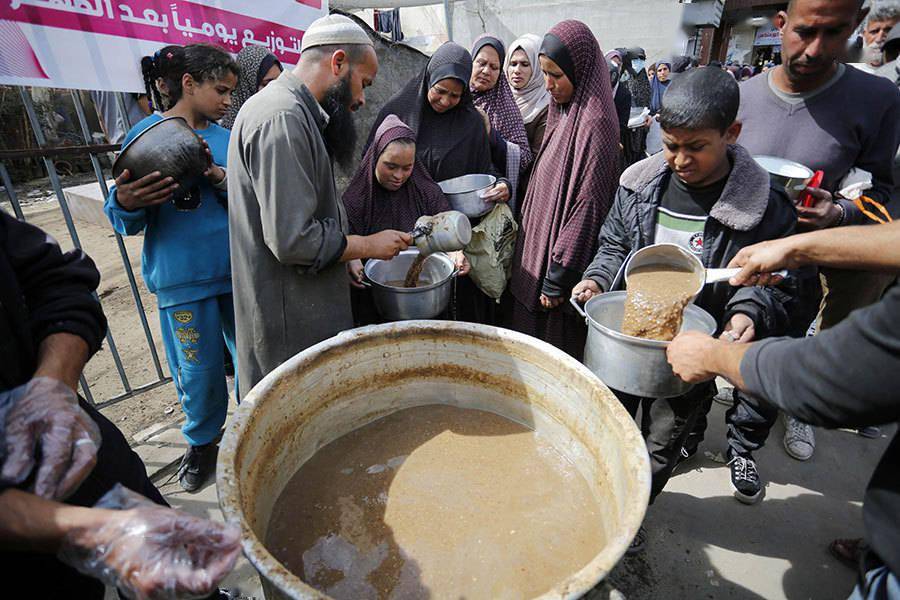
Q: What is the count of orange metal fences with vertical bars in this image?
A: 0